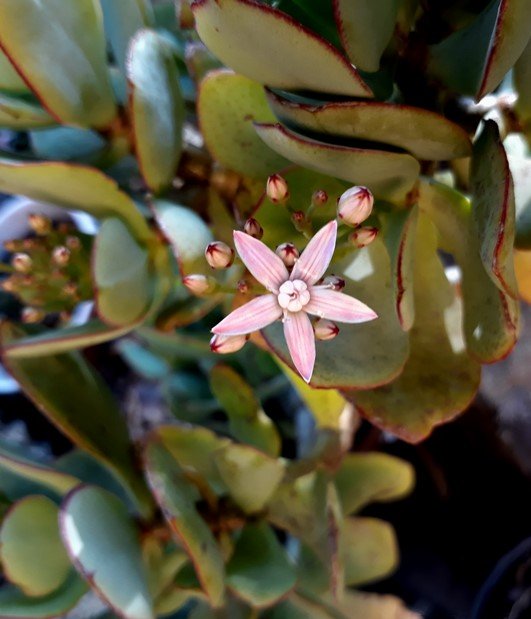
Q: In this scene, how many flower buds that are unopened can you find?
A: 13